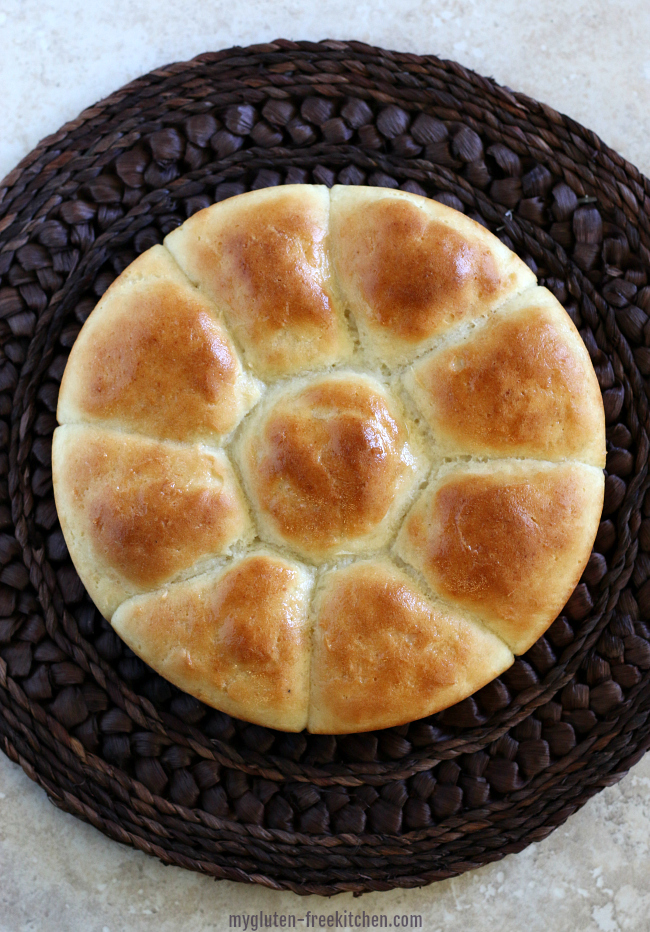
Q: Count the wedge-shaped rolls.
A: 8